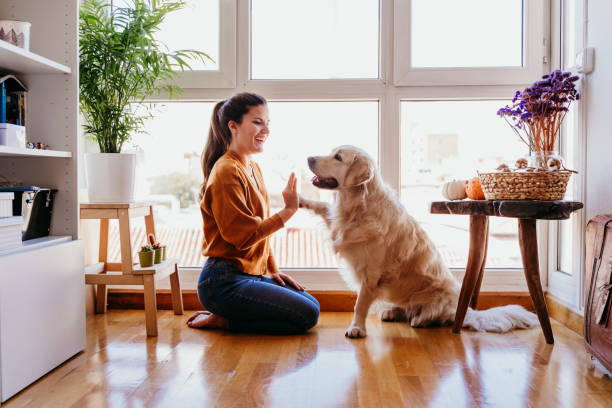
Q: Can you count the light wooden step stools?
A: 1